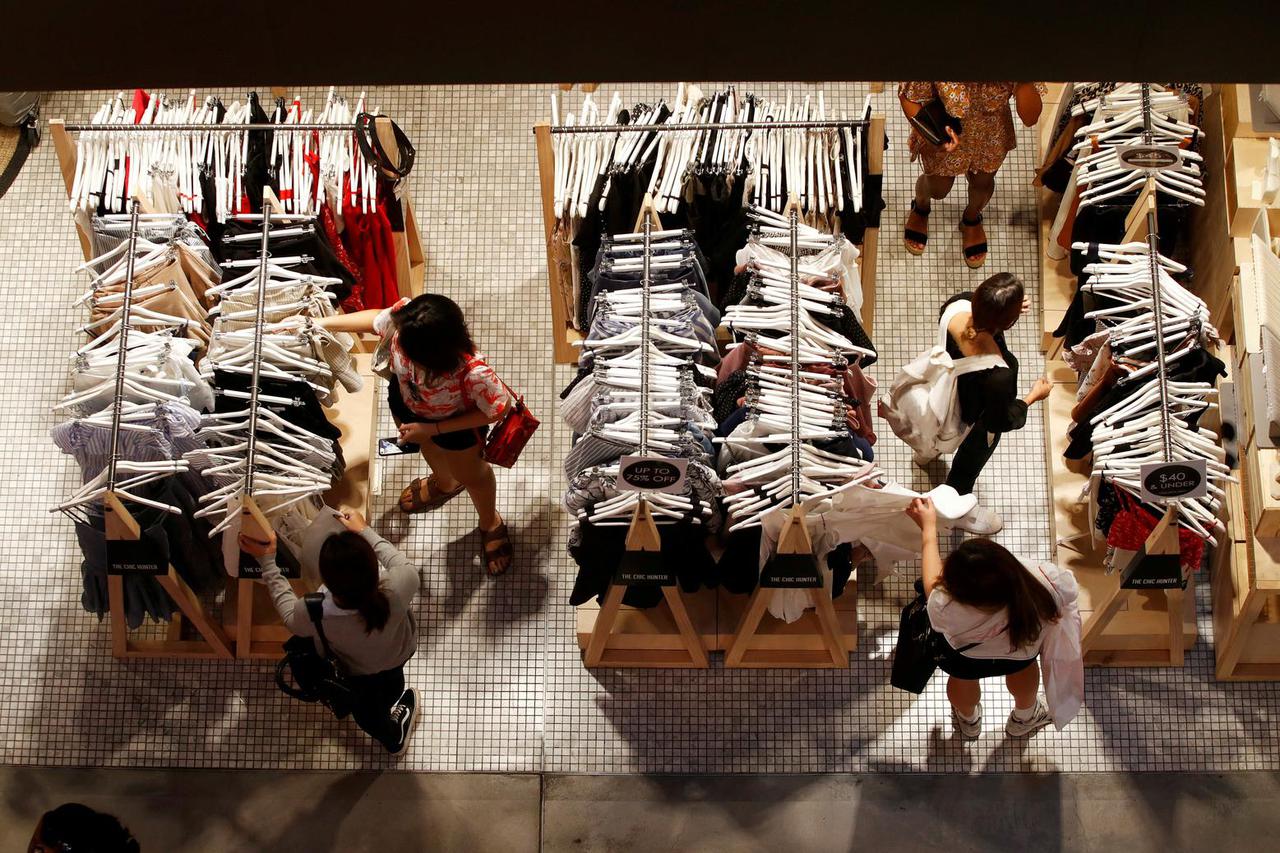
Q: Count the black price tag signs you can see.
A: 3